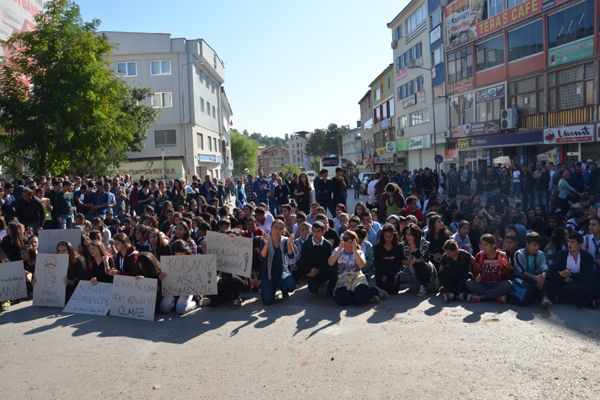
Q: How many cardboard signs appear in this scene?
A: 7